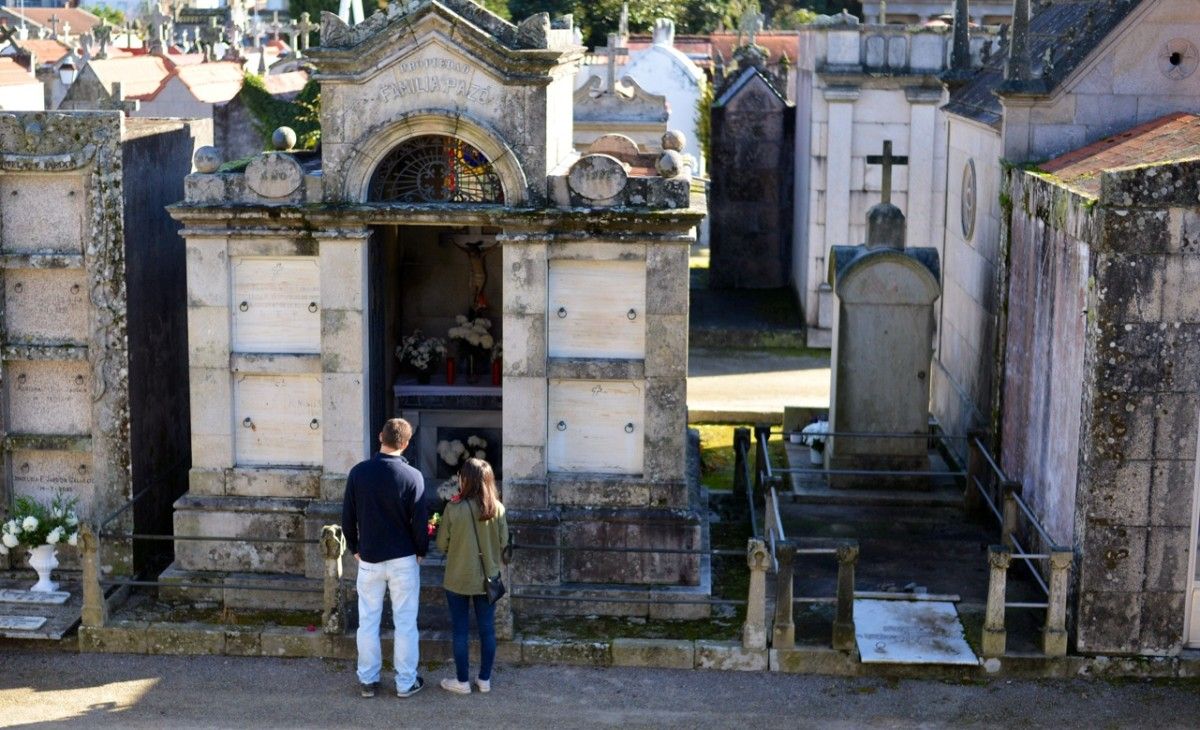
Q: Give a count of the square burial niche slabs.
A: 8